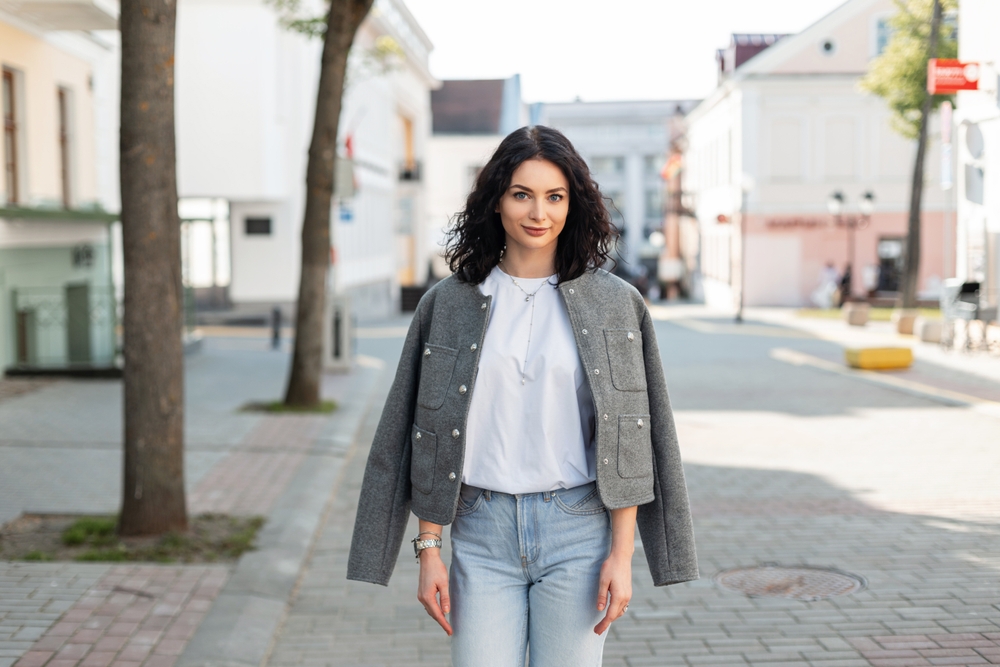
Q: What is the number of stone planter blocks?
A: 3